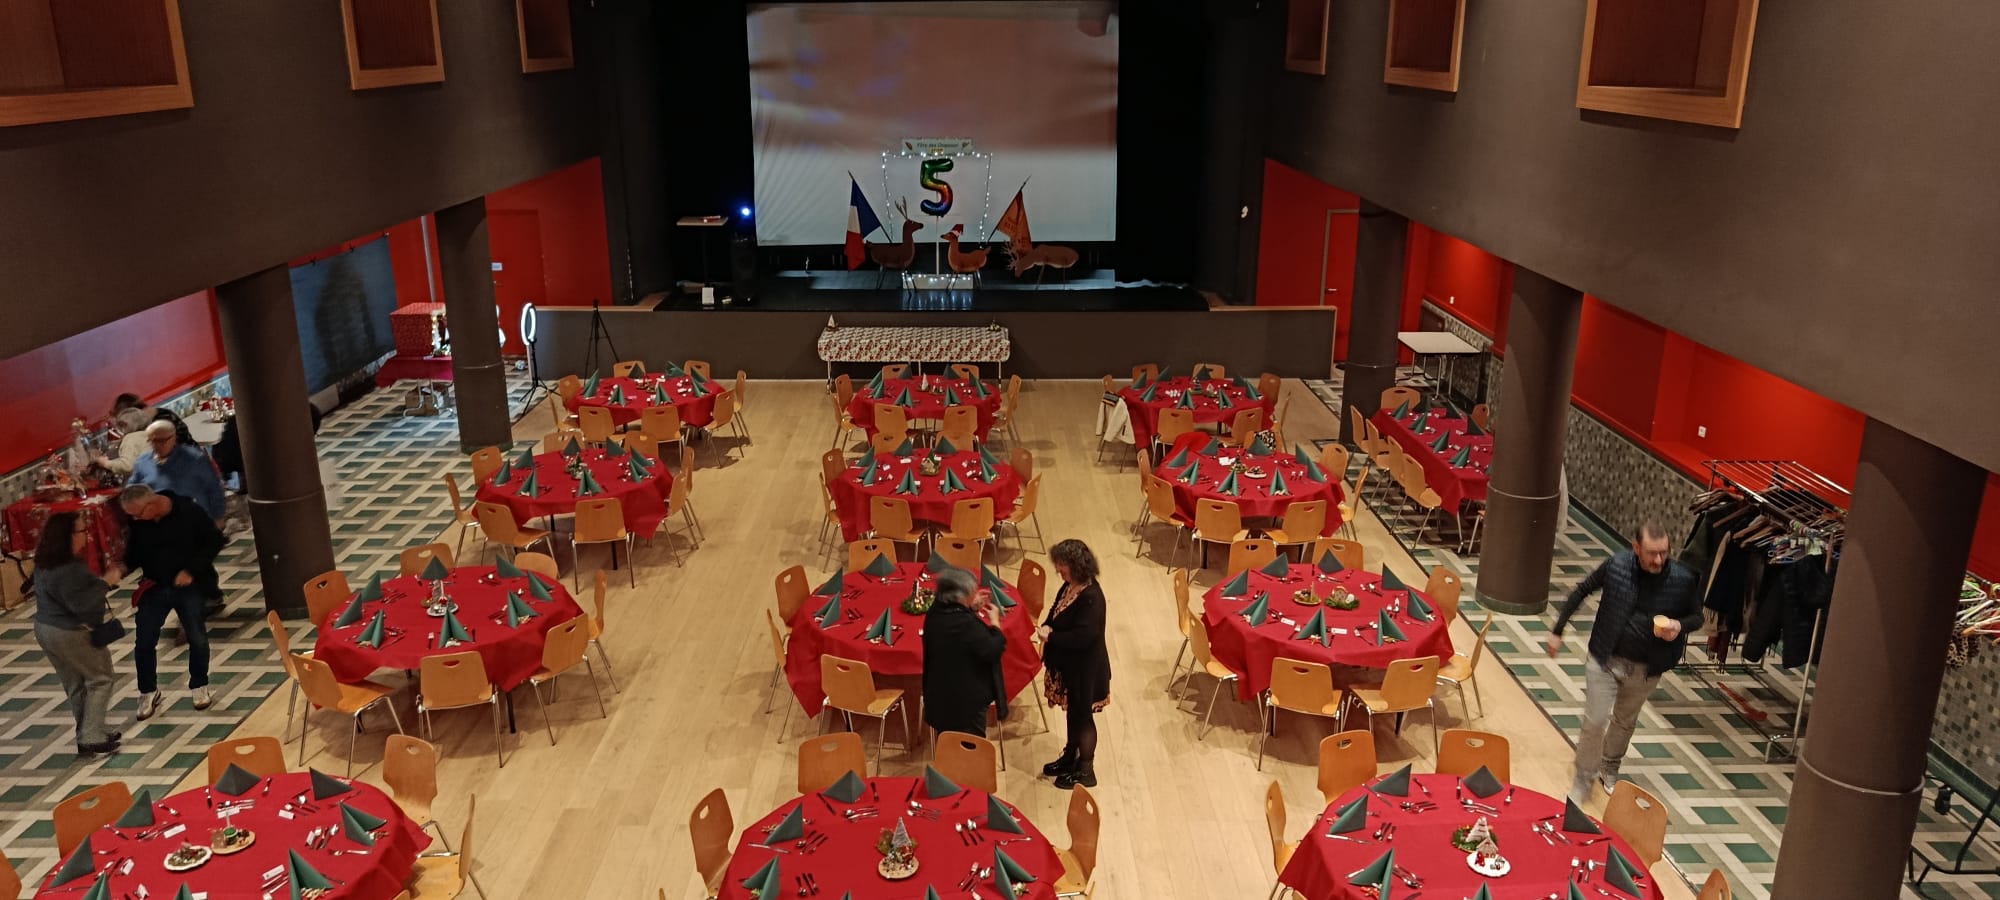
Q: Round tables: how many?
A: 12